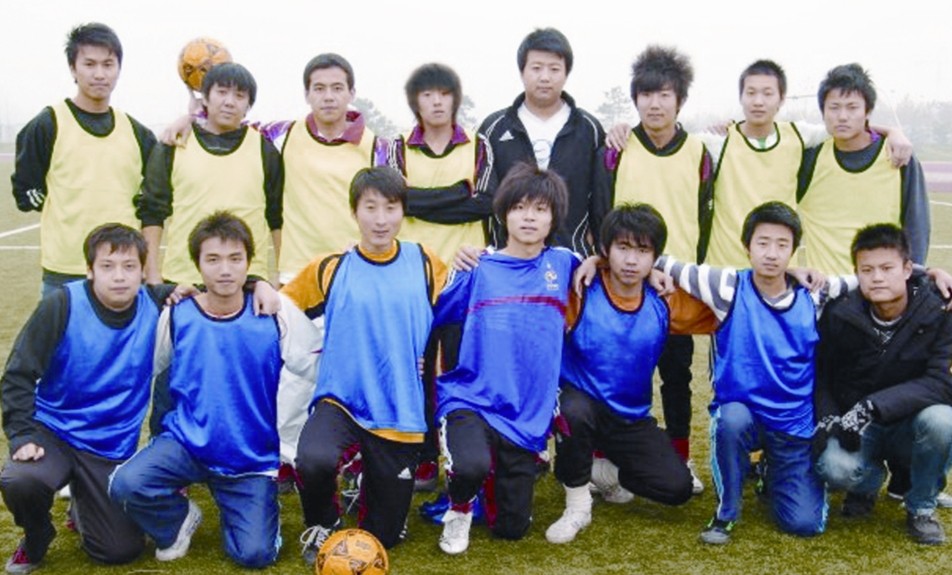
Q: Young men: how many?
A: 15